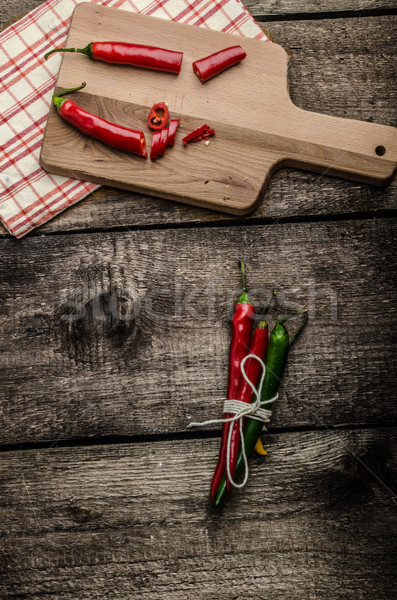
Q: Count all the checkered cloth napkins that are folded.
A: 1